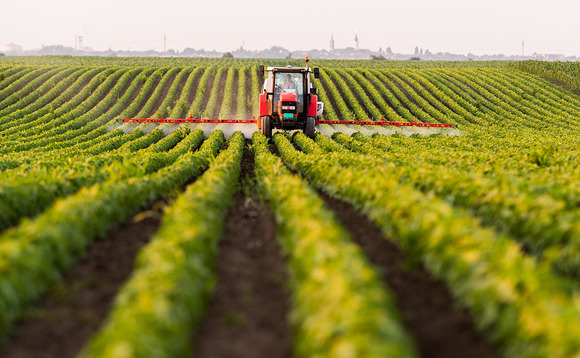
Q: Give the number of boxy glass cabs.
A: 1